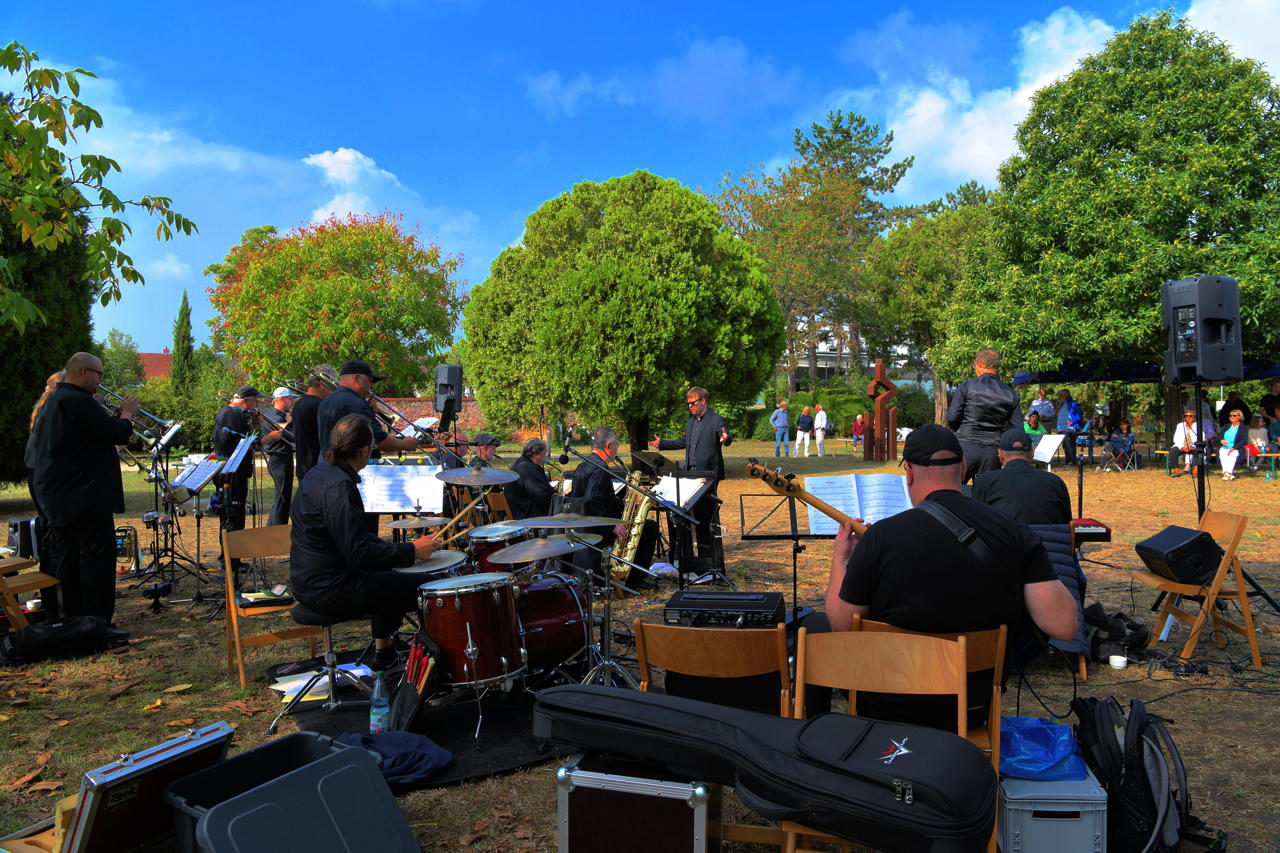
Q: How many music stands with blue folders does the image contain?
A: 2